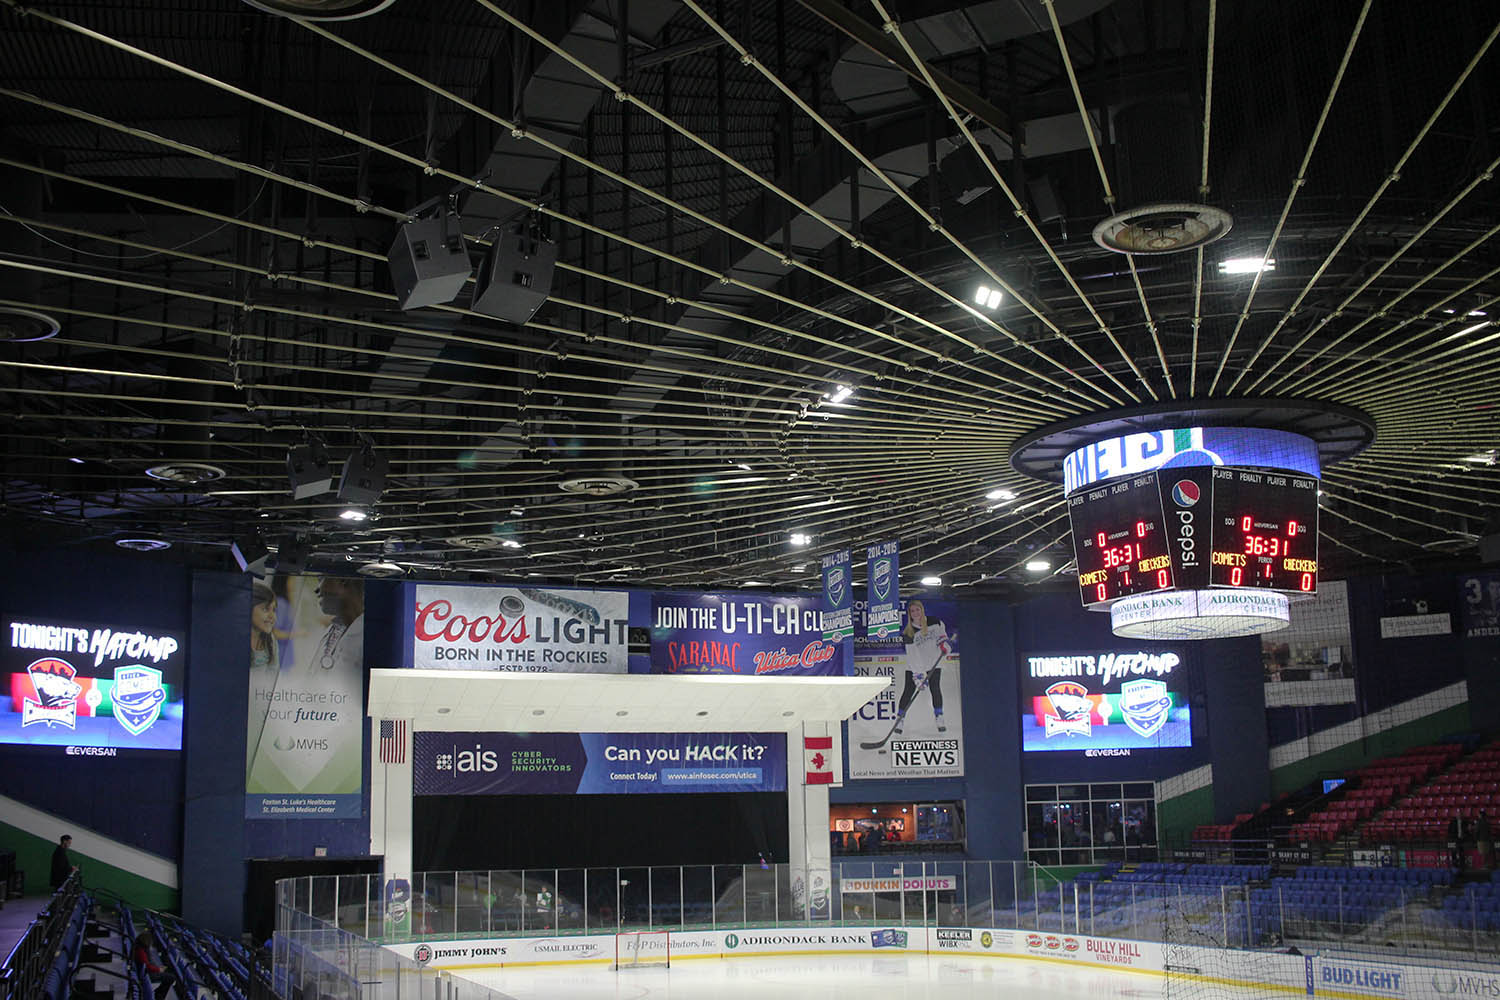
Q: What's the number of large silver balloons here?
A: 0